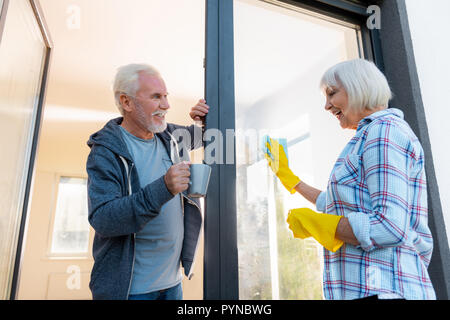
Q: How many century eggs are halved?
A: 0